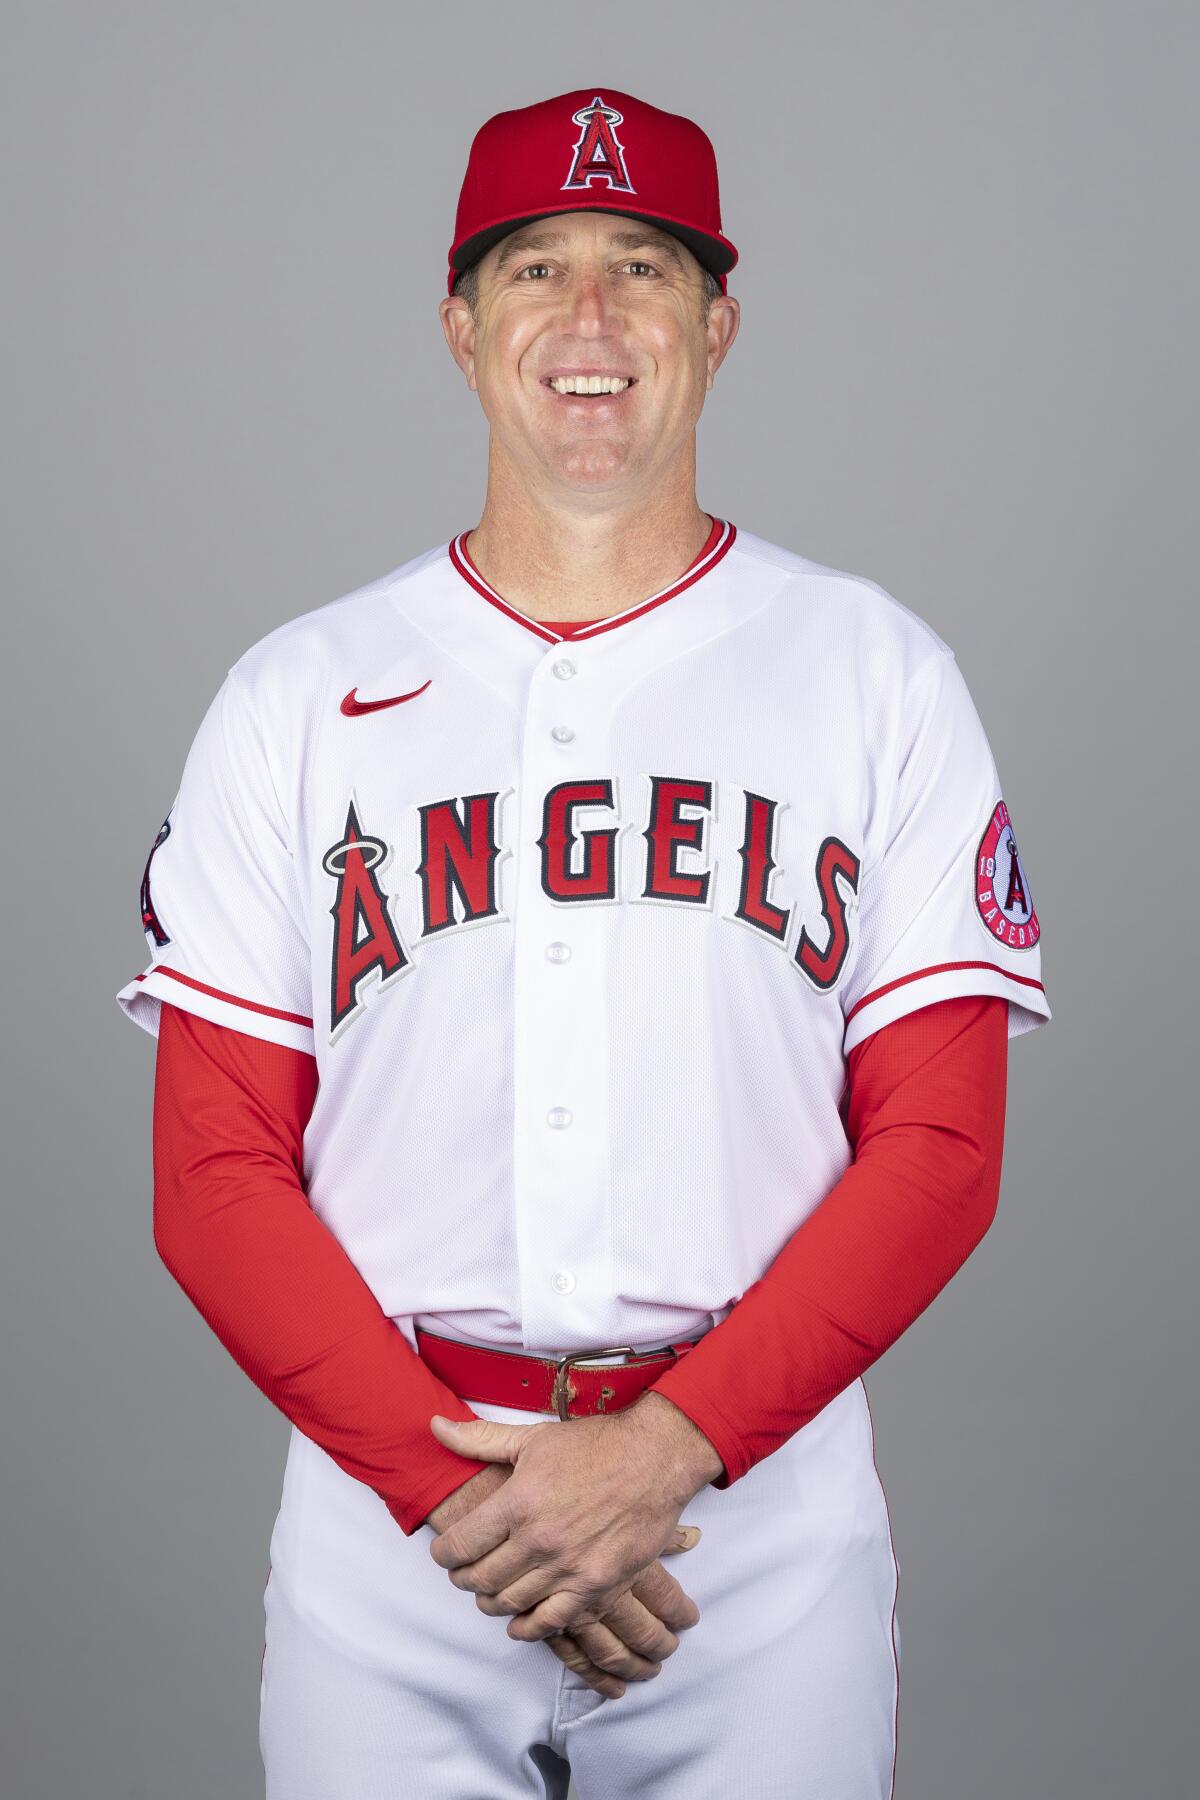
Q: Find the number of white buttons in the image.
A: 5